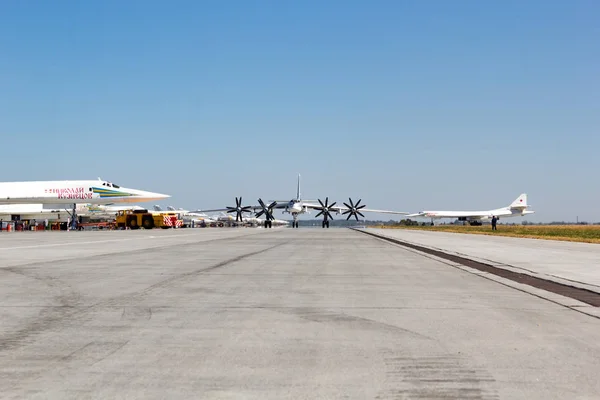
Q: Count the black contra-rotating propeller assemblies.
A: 4